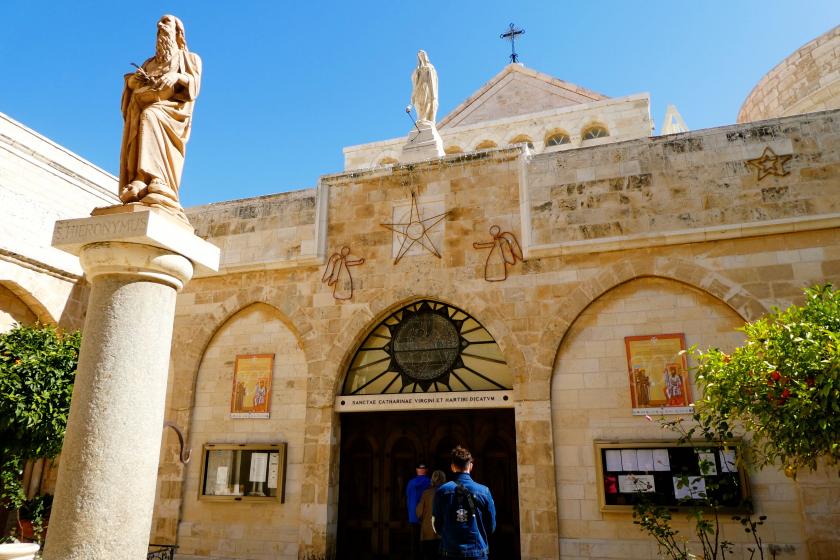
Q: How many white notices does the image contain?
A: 12